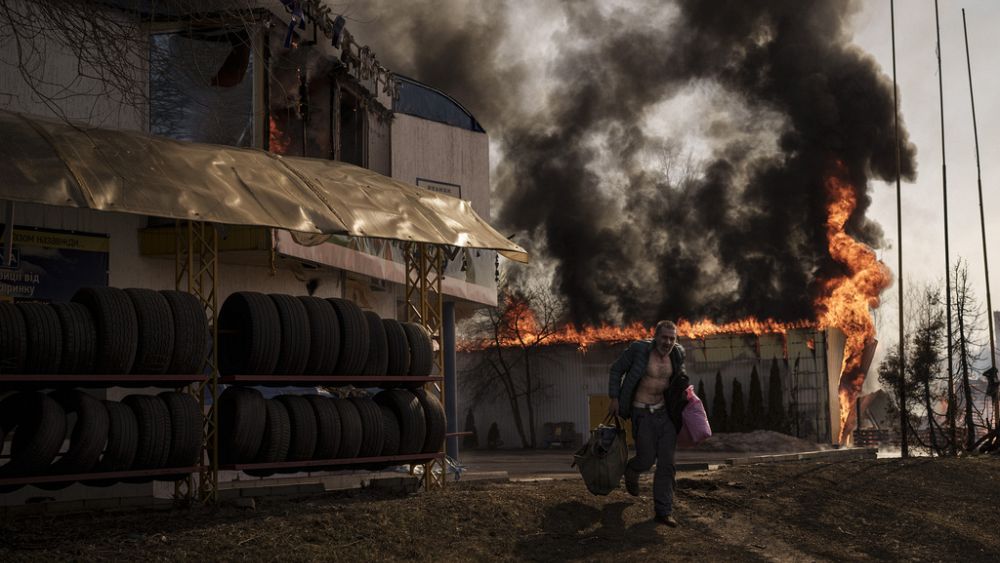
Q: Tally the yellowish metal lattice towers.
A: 2